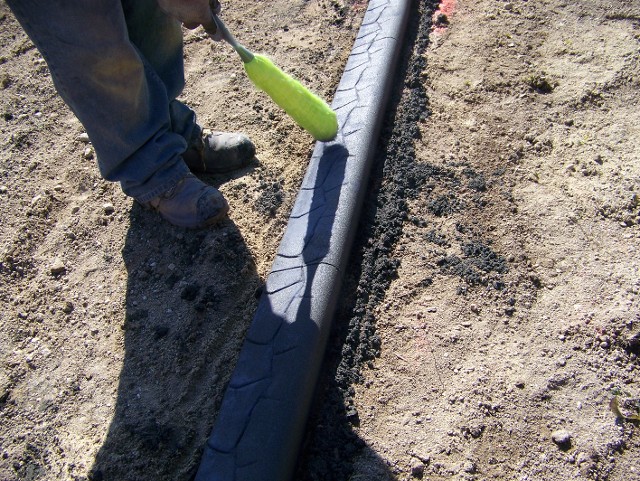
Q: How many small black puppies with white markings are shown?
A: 0